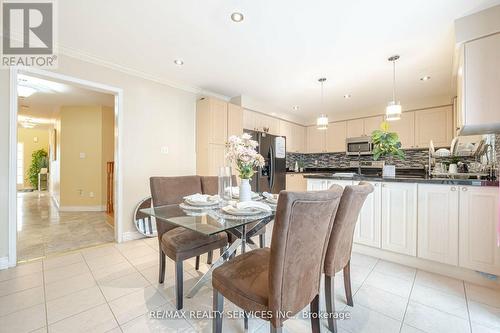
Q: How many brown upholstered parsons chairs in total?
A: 4